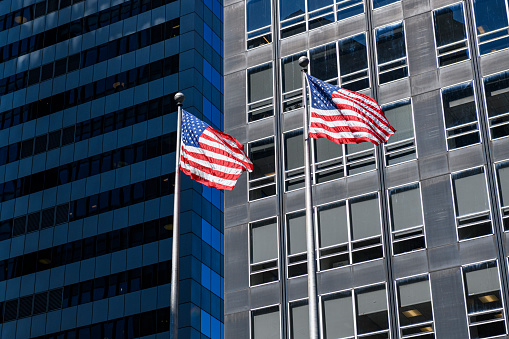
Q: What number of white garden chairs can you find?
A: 0